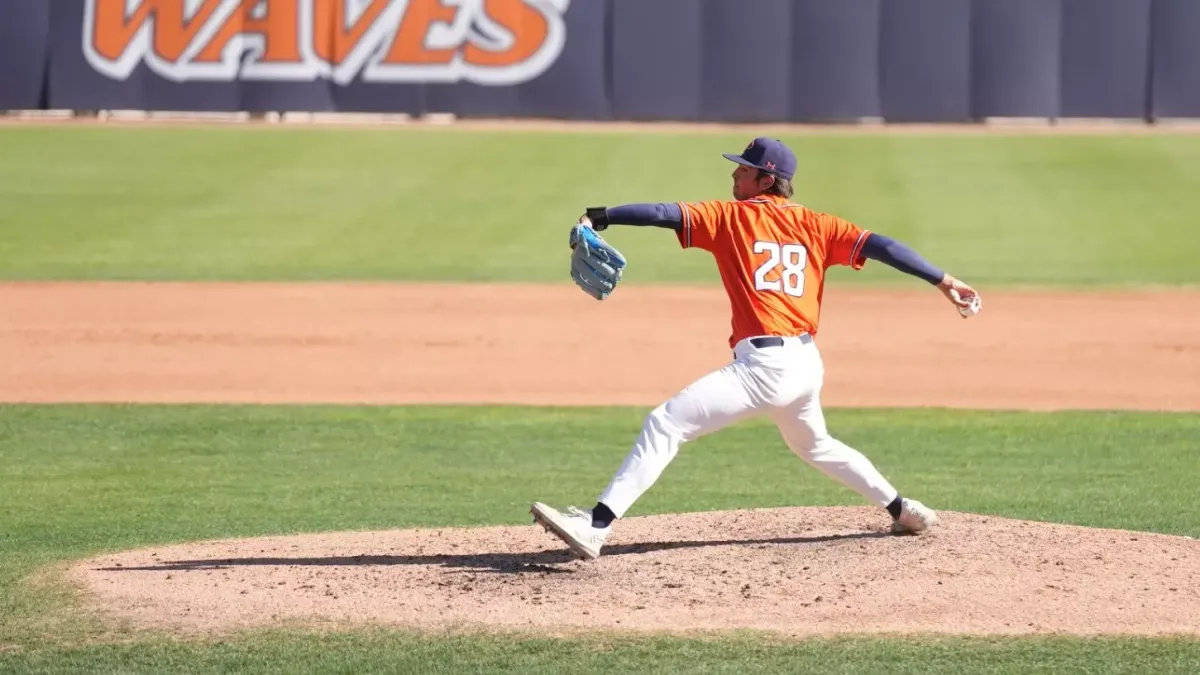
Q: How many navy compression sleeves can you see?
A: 2